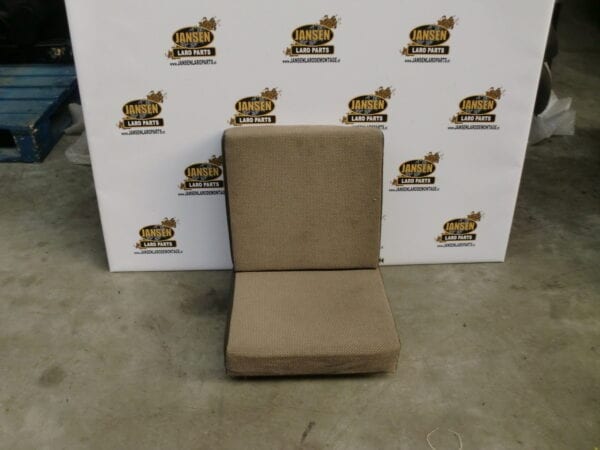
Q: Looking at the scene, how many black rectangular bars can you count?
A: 11